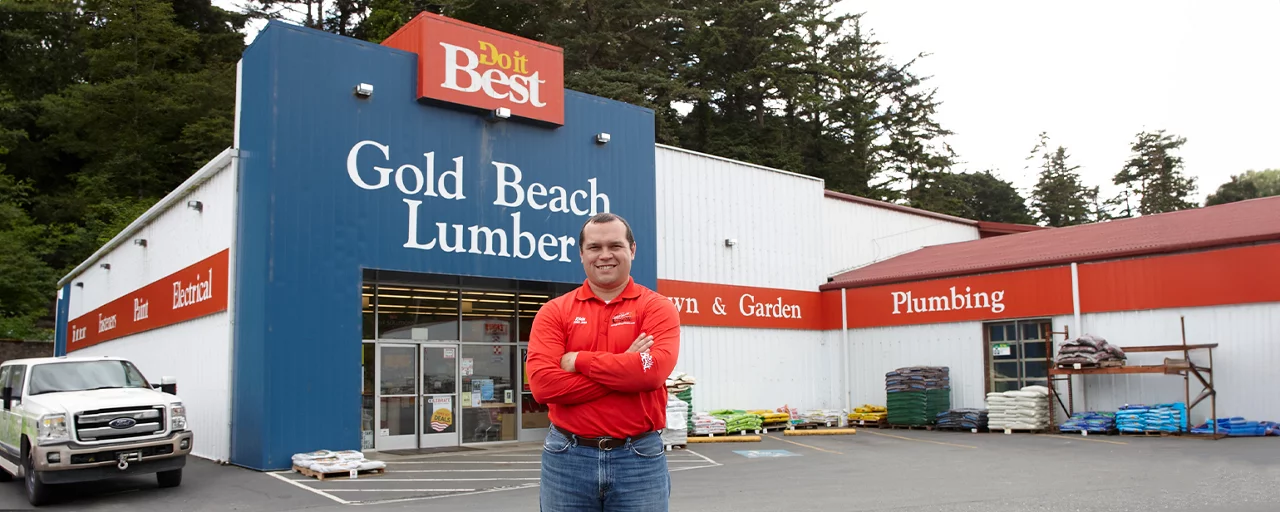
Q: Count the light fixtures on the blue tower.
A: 3